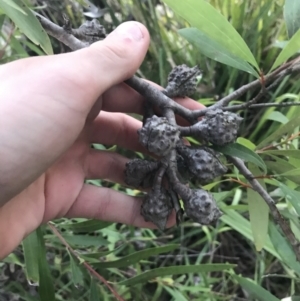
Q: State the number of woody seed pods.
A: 8